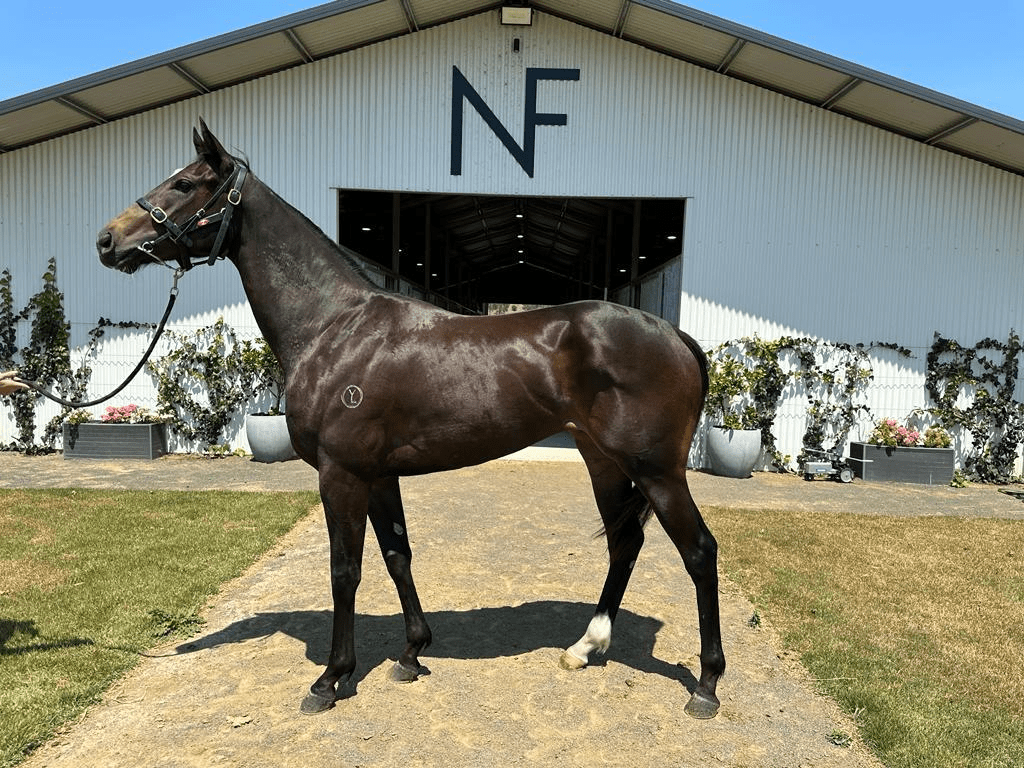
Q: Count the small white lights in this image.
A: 11